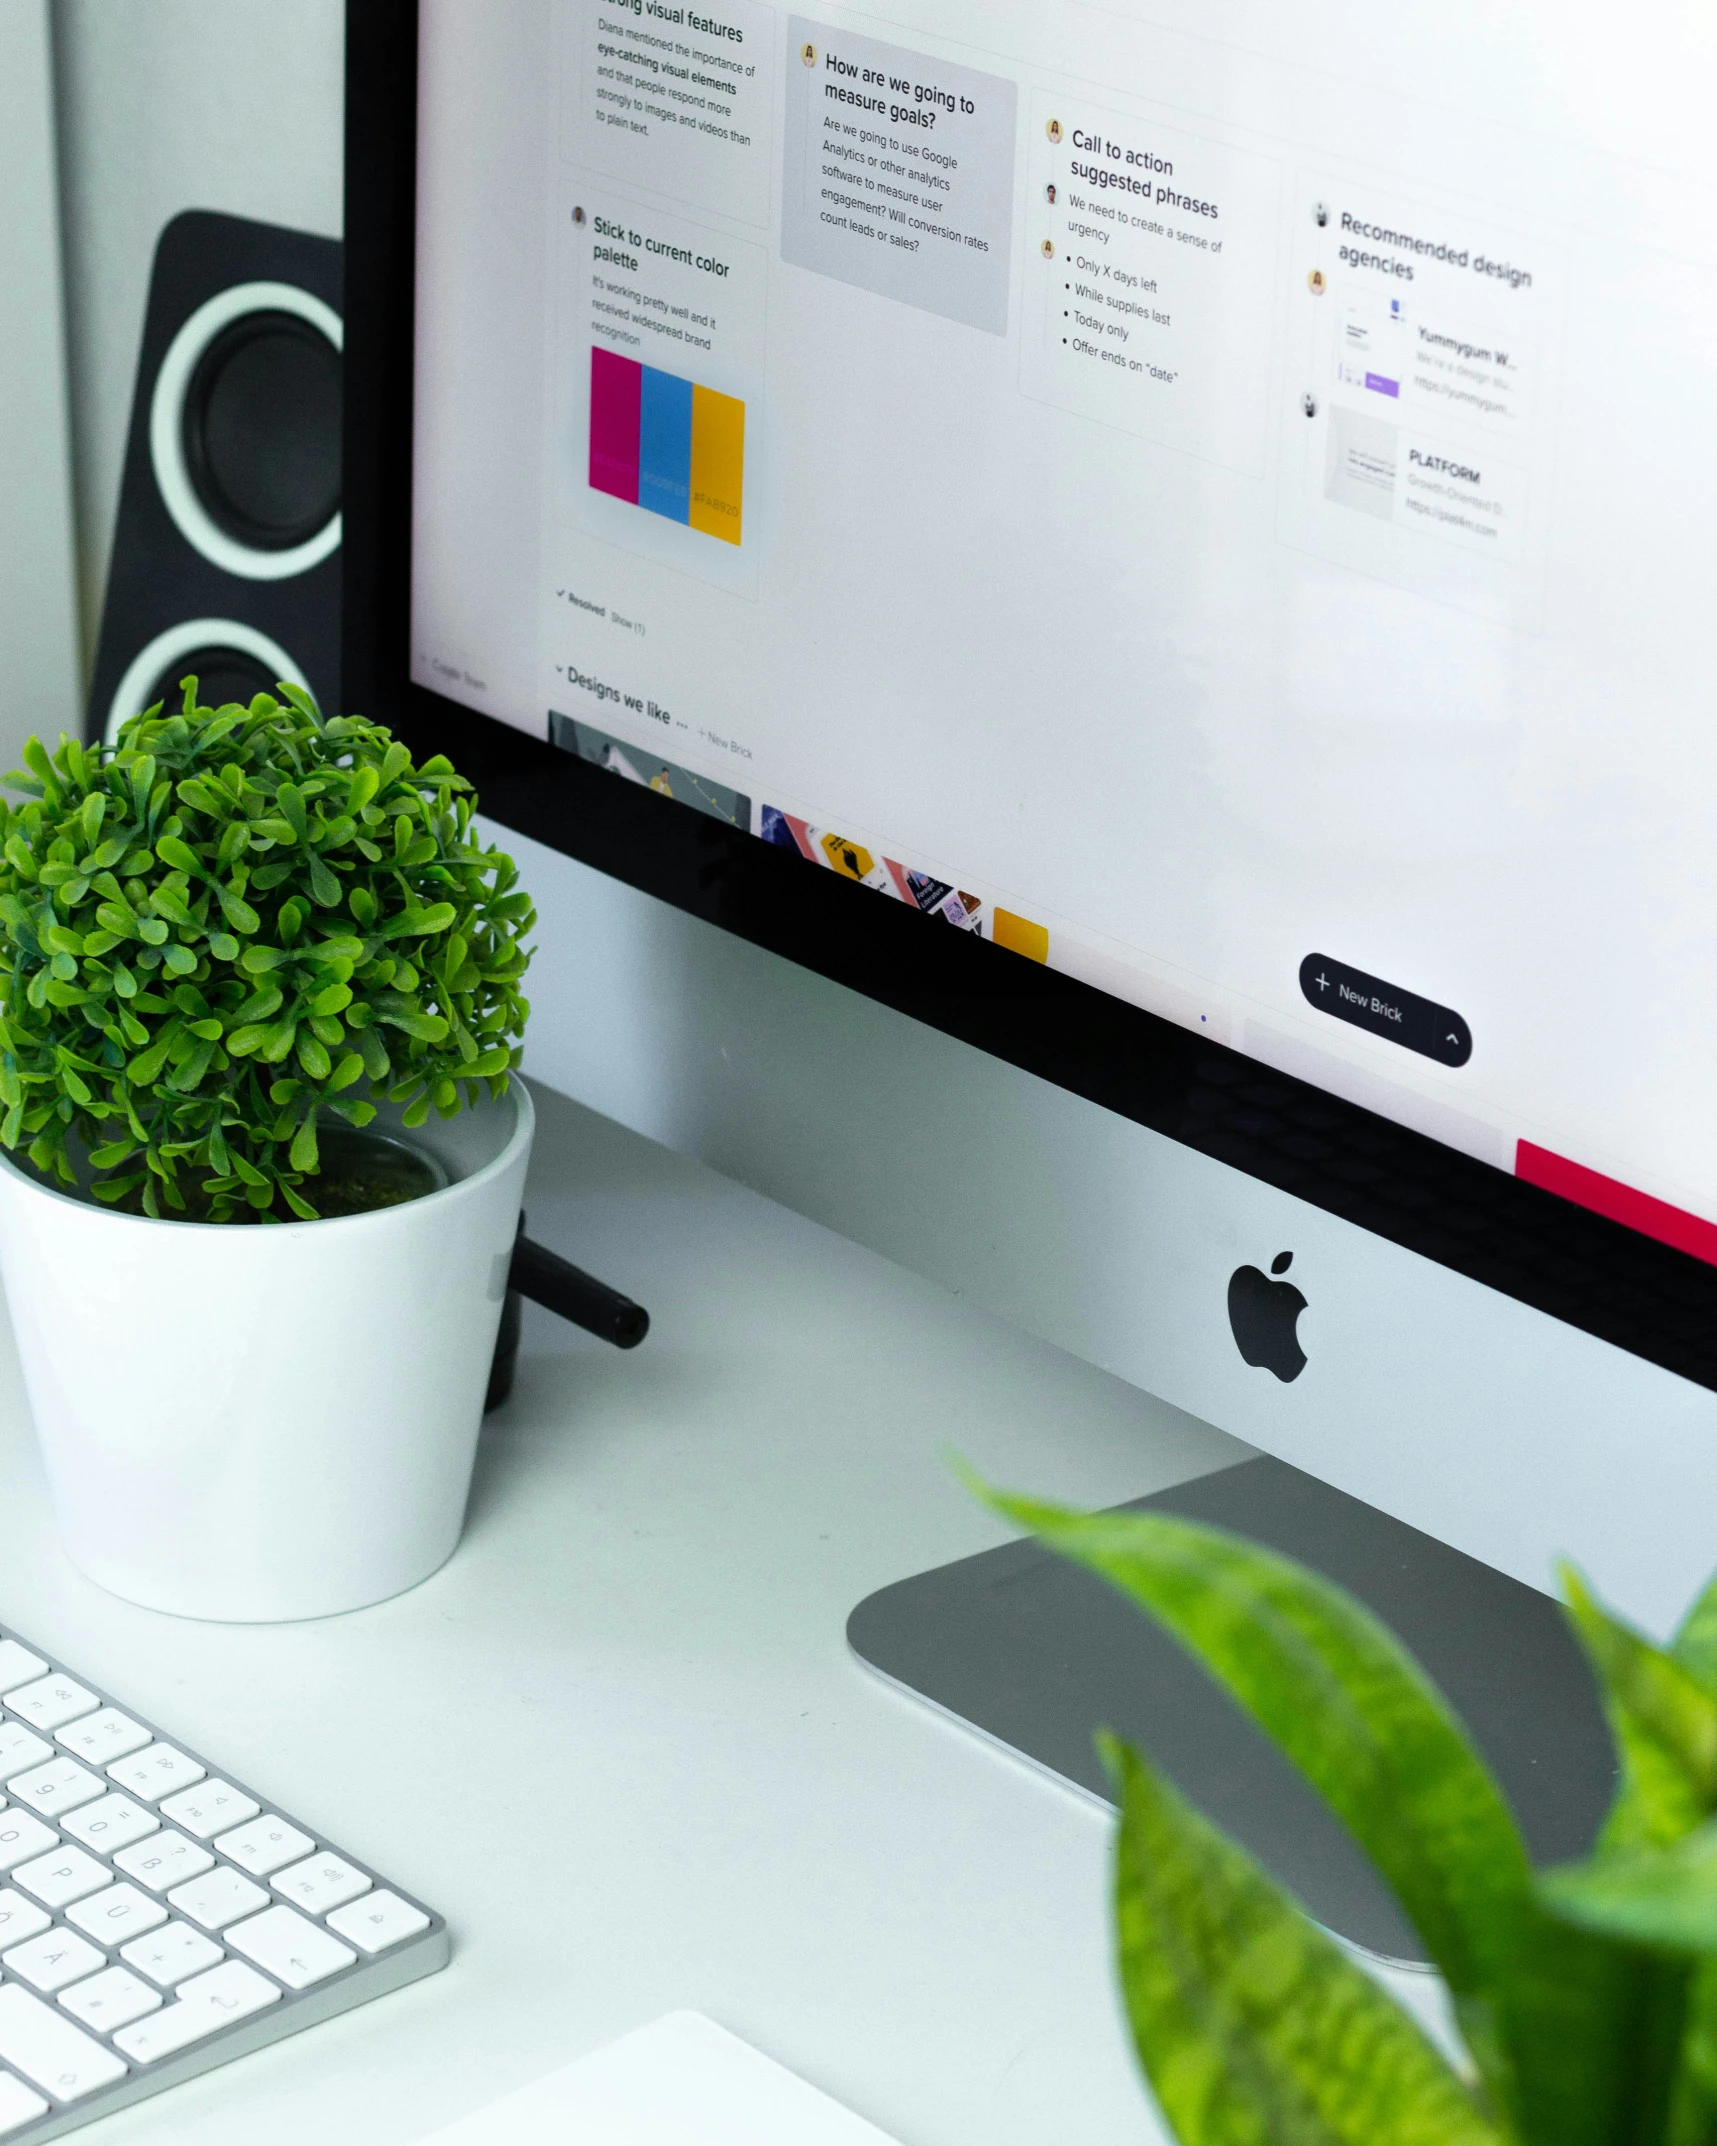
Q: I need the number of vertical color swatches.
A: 3